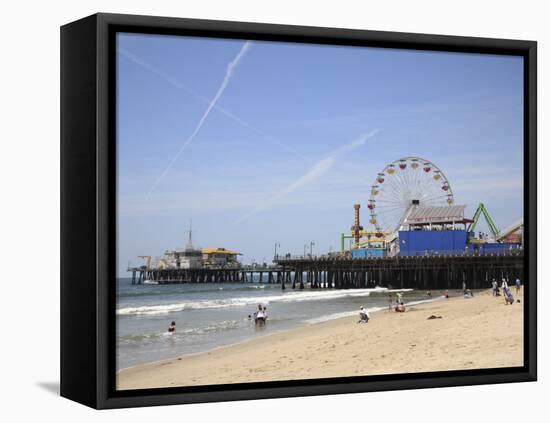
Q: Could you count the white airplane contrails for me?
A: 3